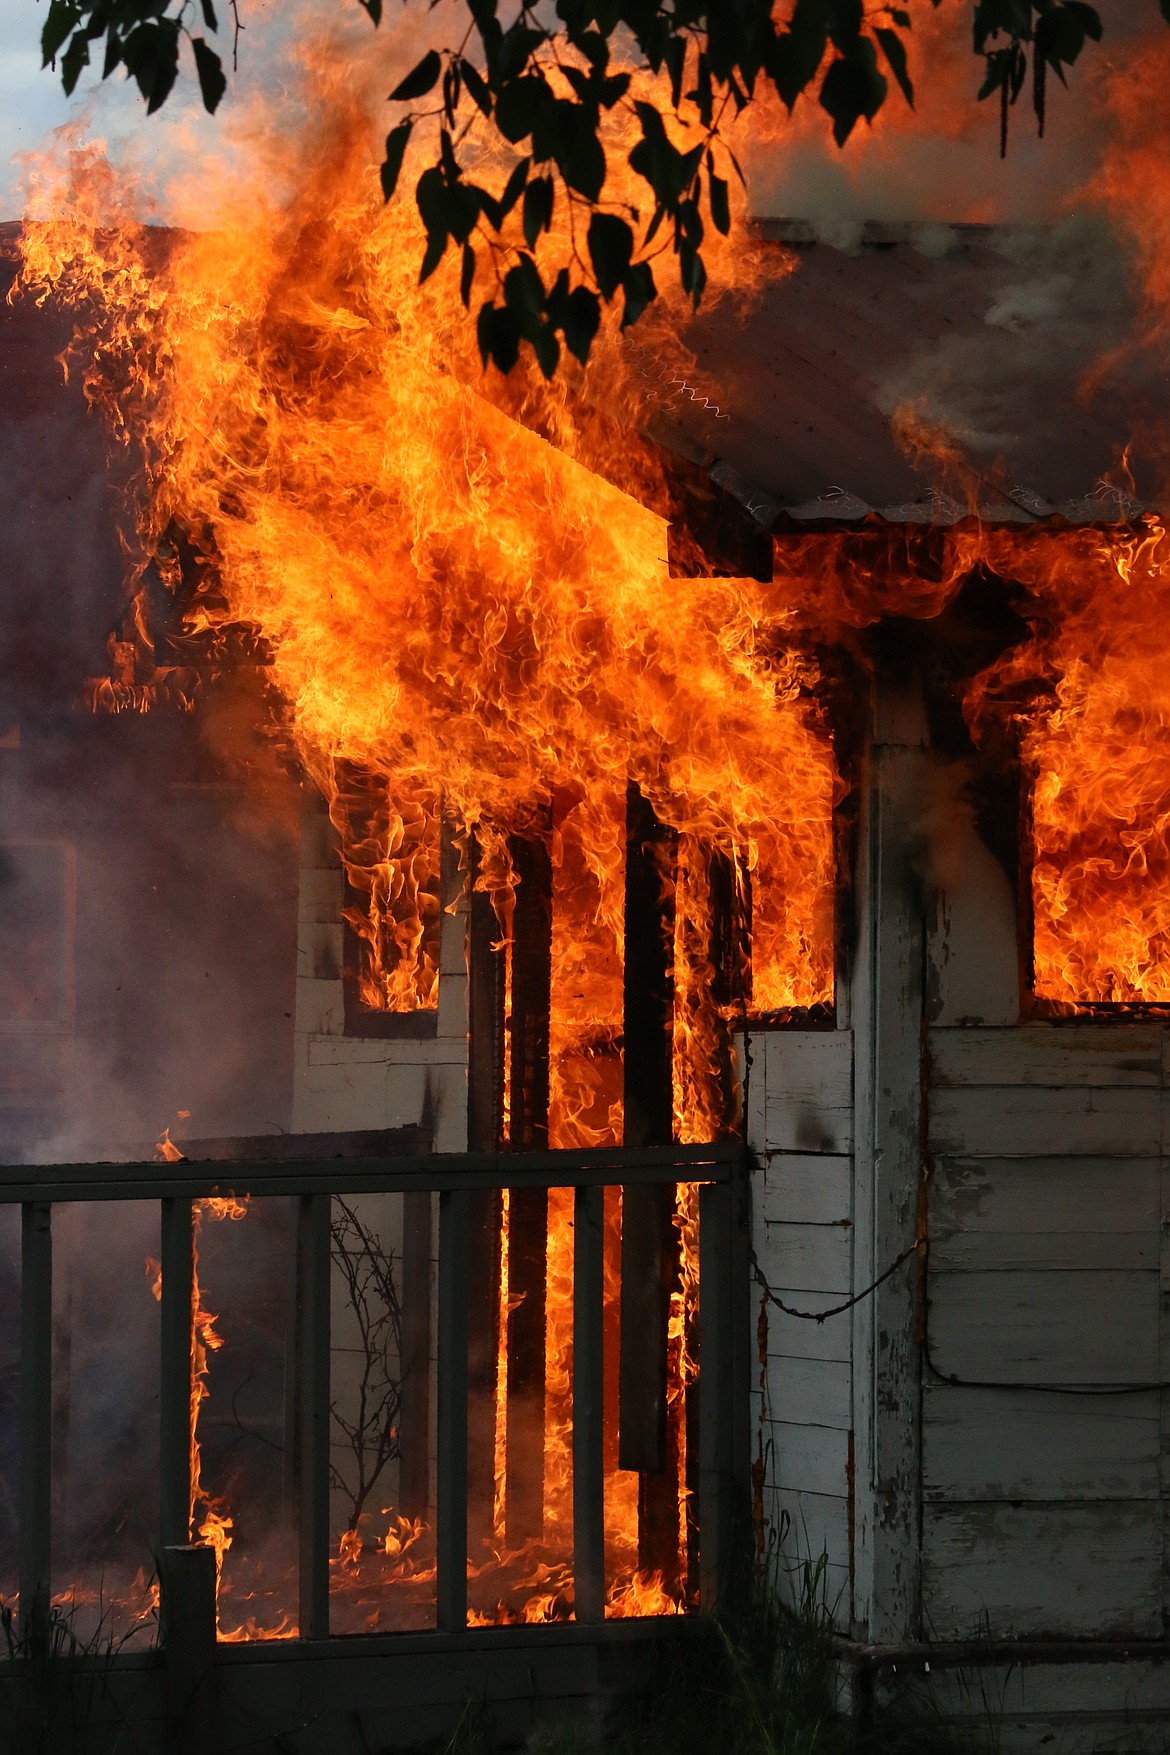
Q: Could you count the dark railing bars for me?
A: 6